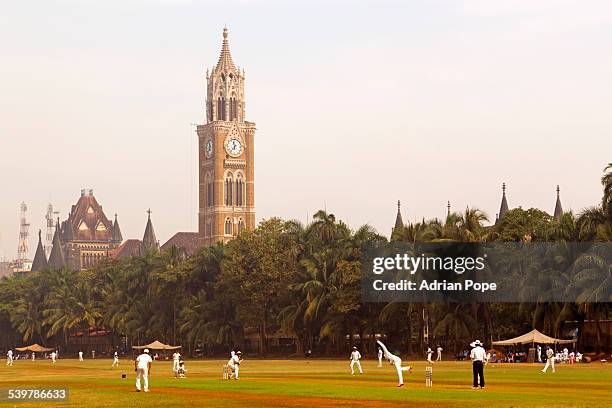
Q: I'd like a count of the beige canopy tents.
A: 3